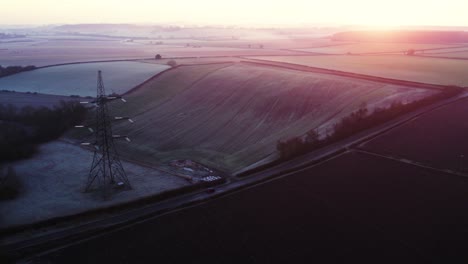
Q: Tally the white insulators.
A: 12